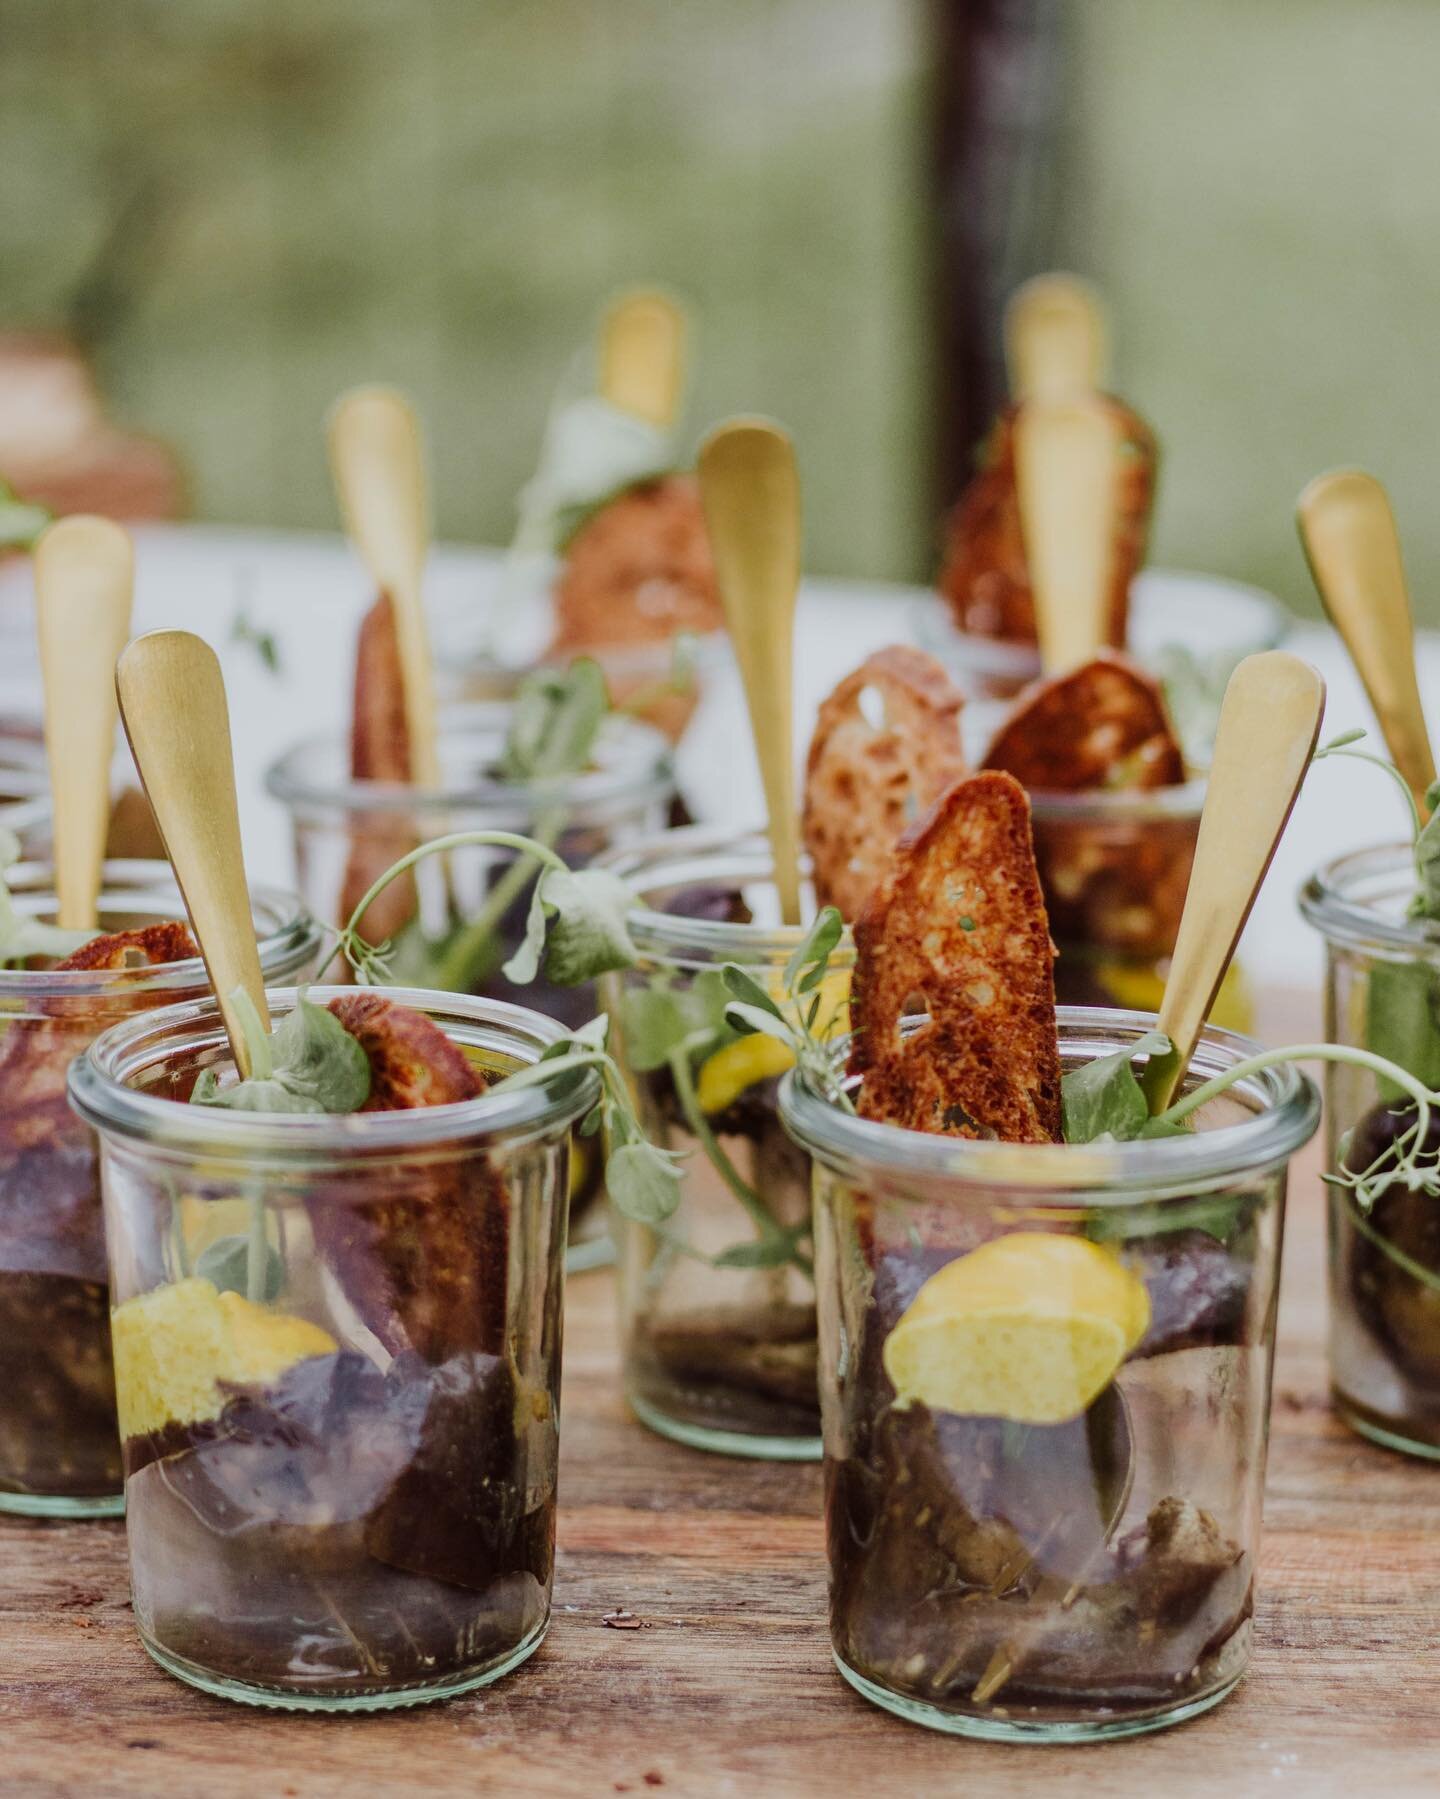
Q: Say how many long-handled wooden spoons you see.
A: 0